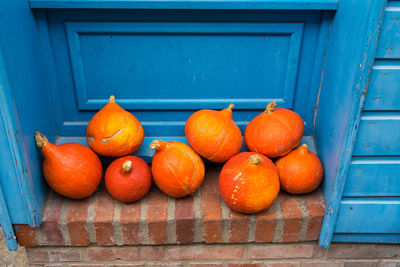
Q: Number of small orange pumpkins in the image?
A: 8